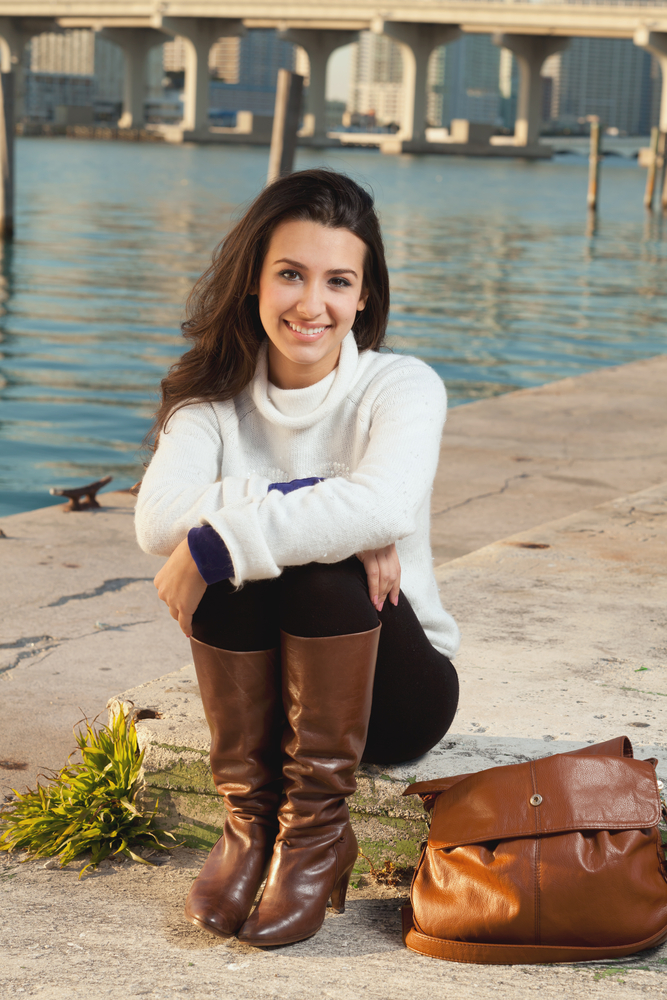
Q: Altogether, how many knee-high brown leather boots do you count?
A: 2